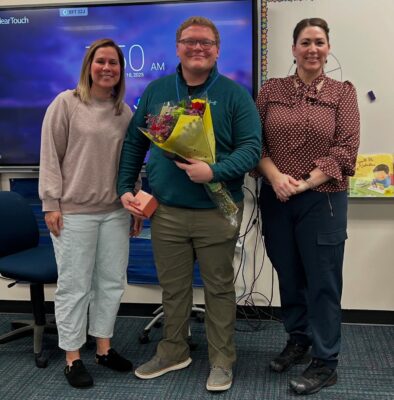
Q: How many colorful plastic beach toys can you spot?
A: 0